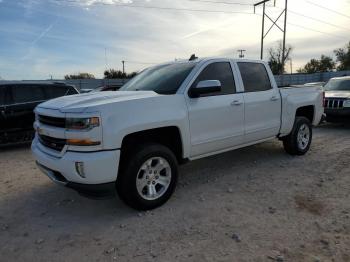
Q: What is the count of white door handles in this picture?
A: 2